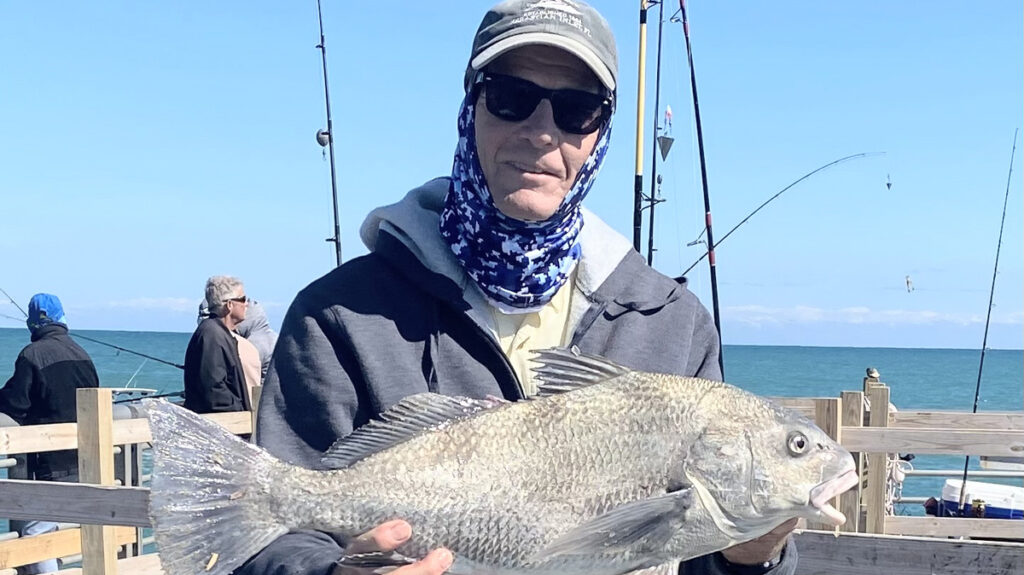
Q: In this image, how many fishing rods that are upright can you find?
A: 5